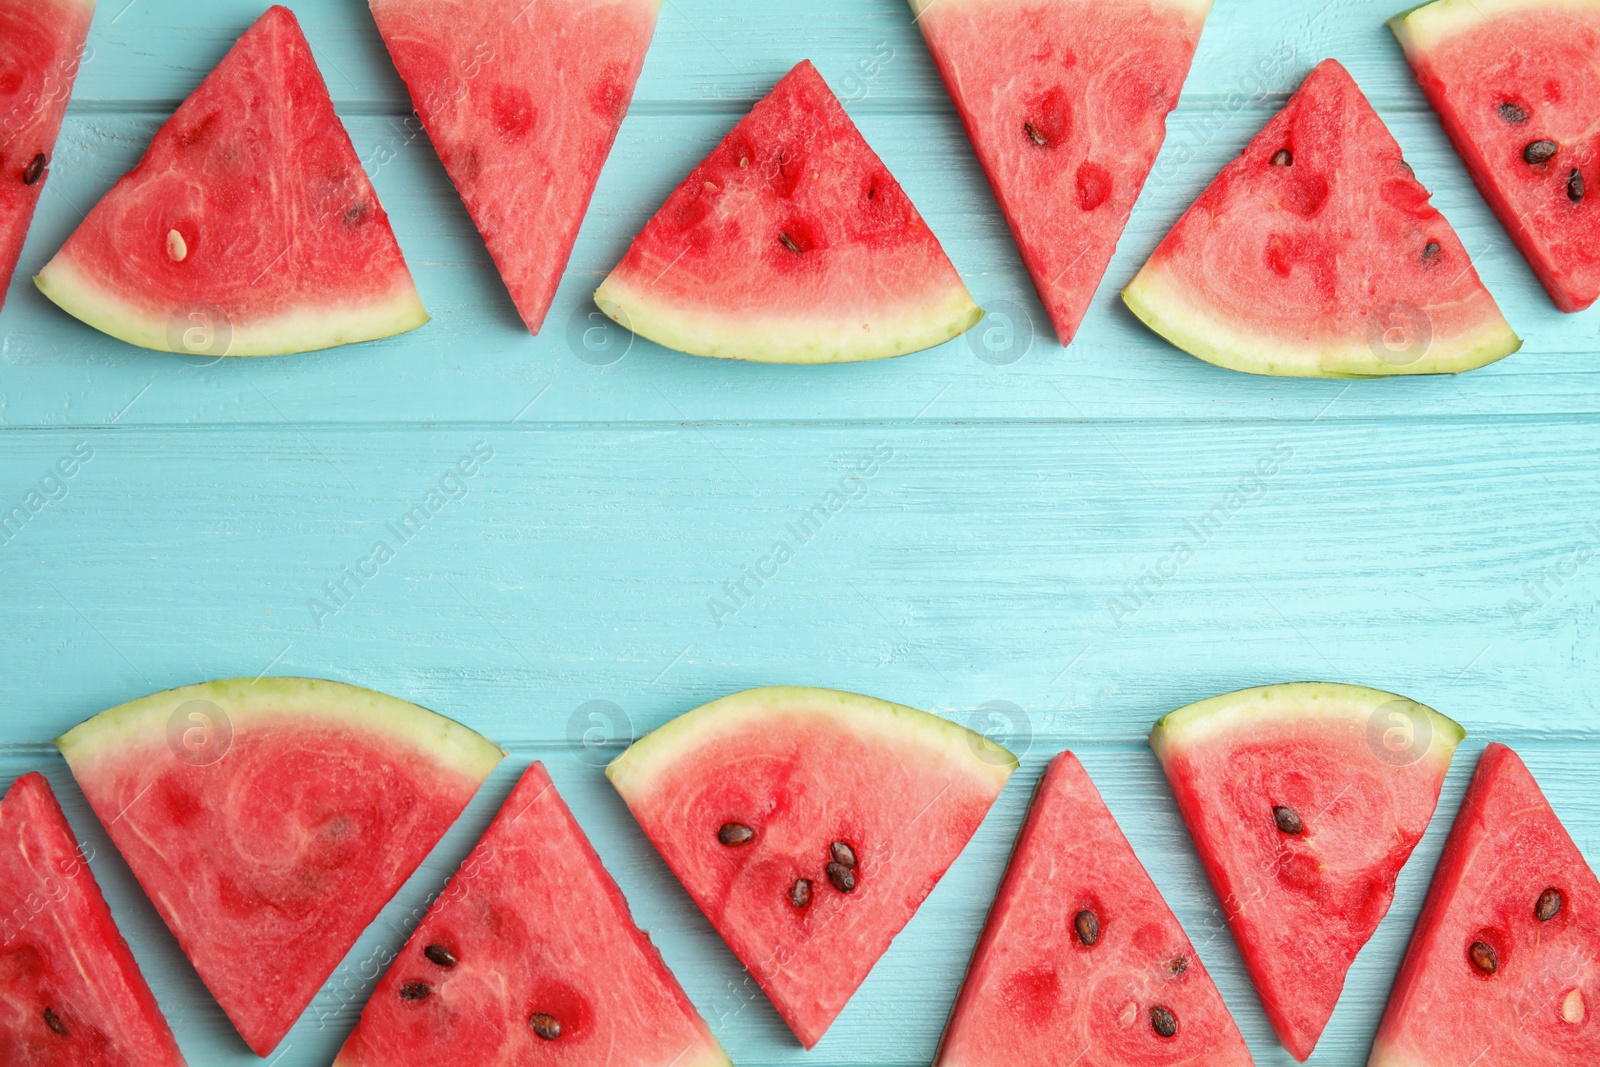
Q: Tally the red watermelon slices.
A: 14